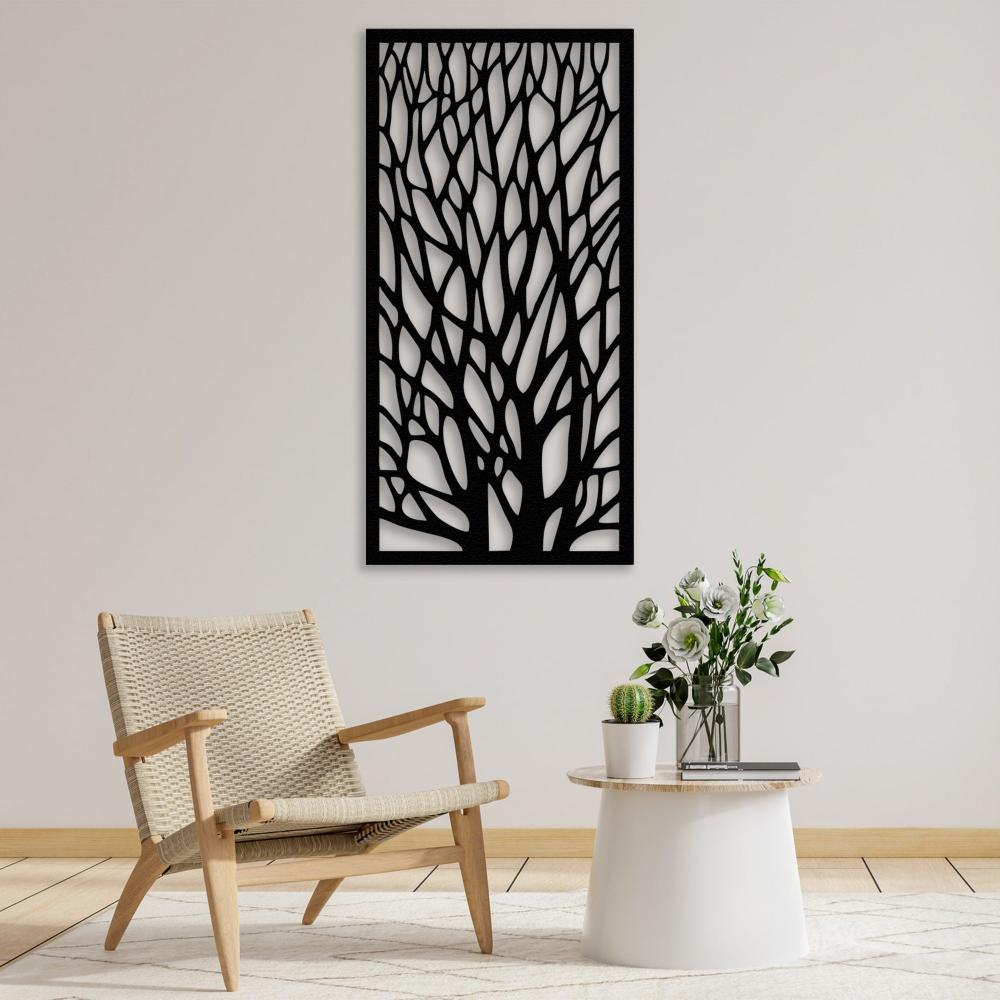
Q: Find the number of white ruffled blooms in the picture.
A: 5